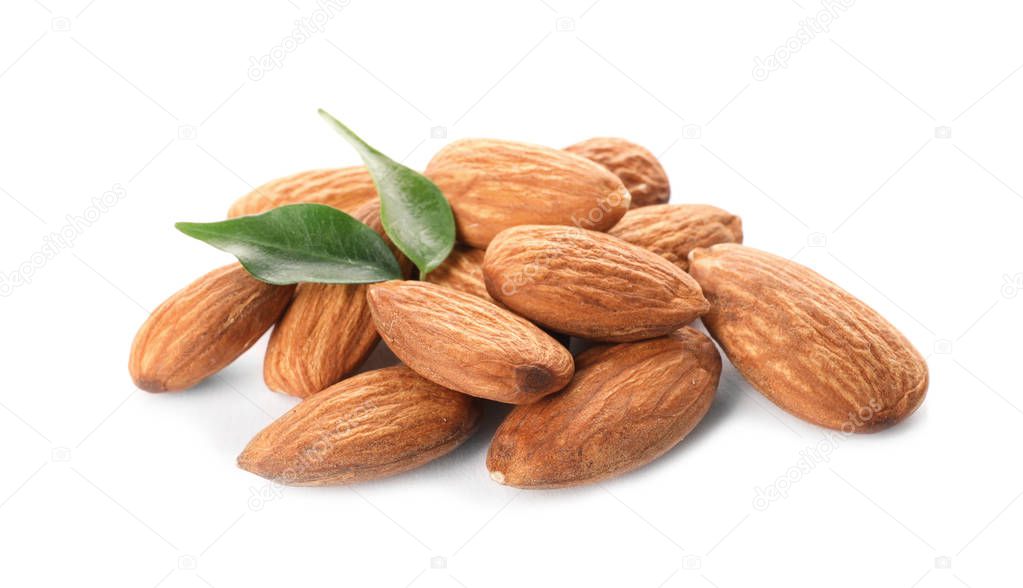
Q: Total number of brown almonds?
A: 12